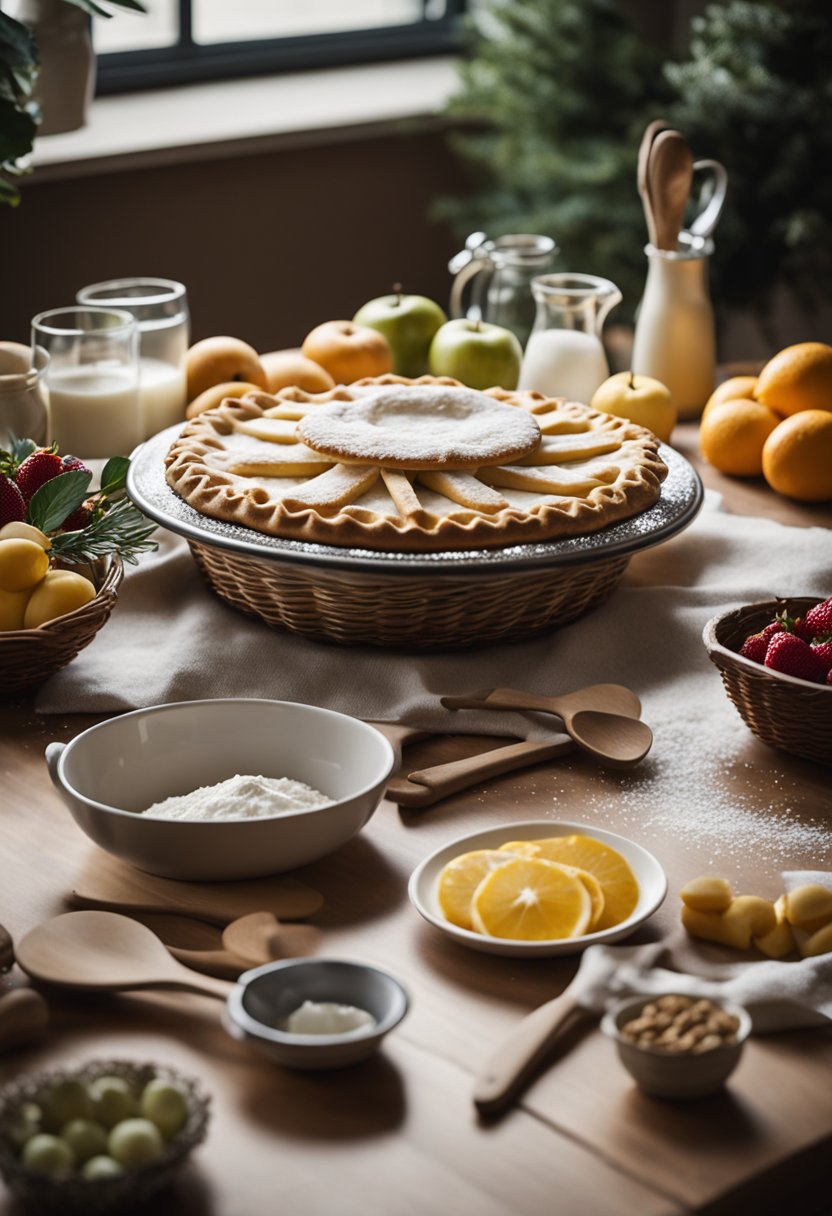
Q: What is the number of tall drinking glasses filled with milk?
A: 2